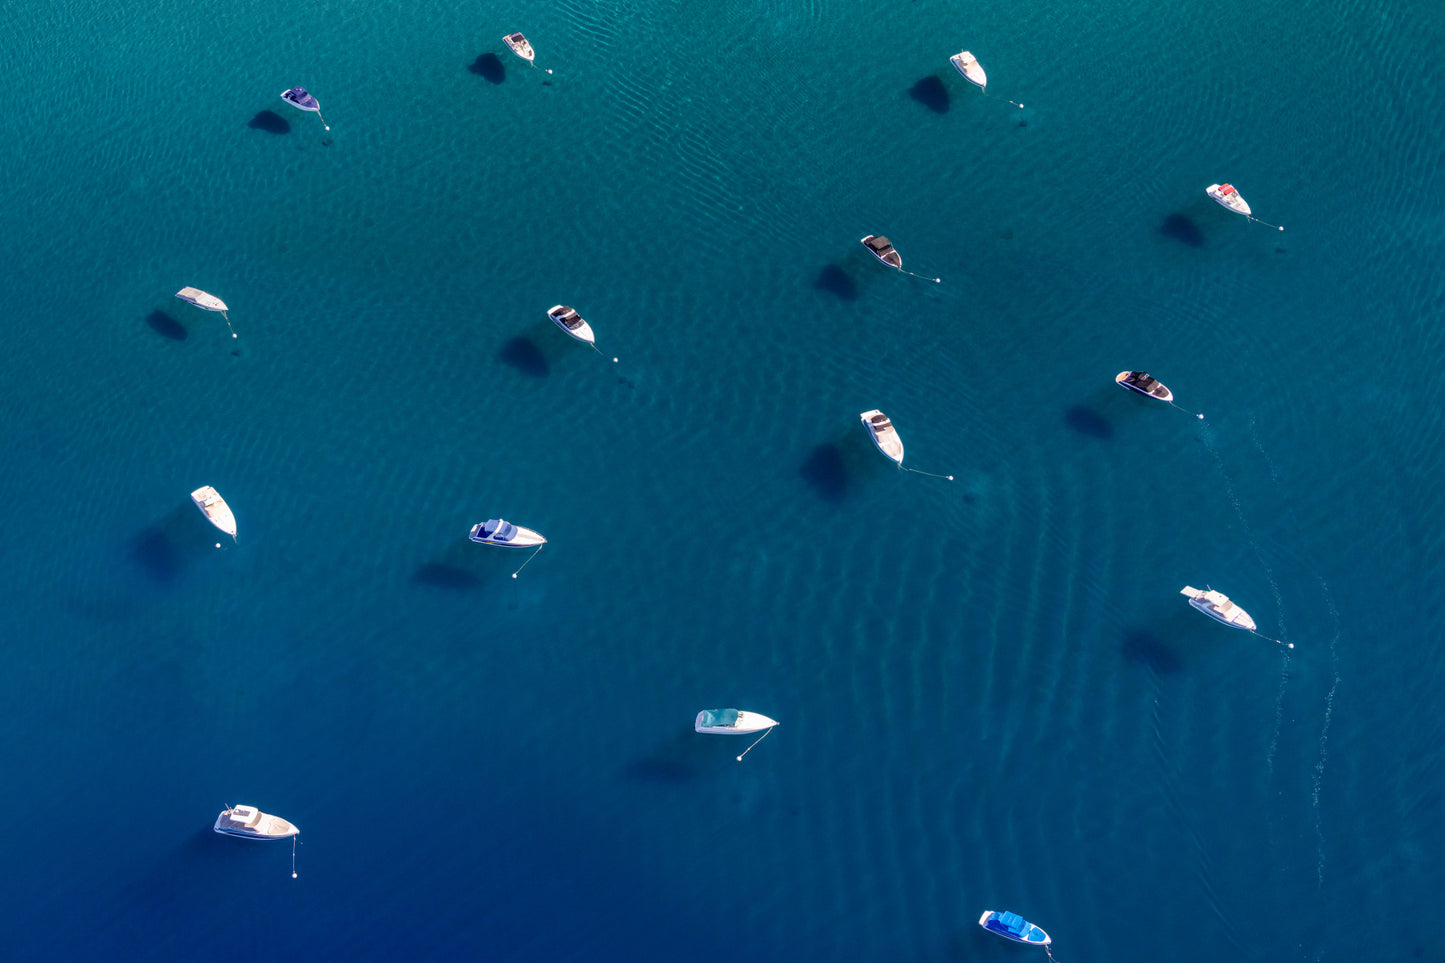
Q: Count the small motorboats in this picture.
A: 15